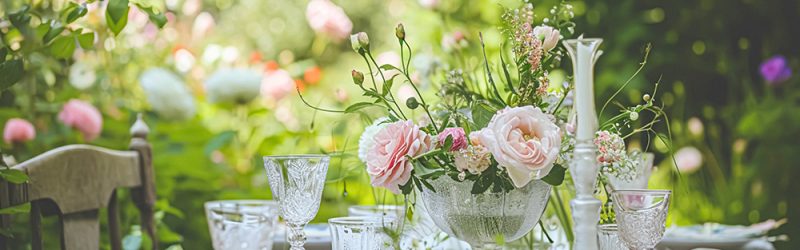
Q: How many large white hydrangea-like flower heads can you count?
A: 2